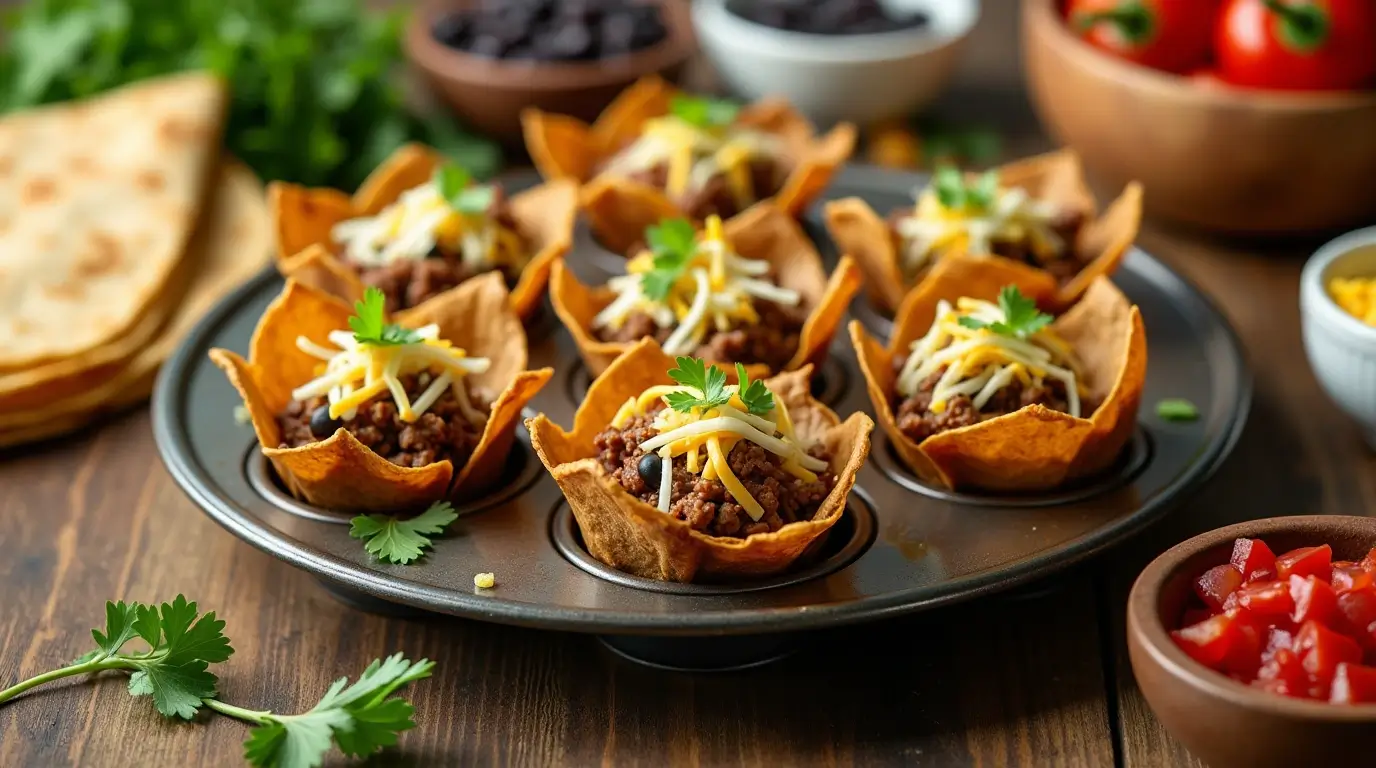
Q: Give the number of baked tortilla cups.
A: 7